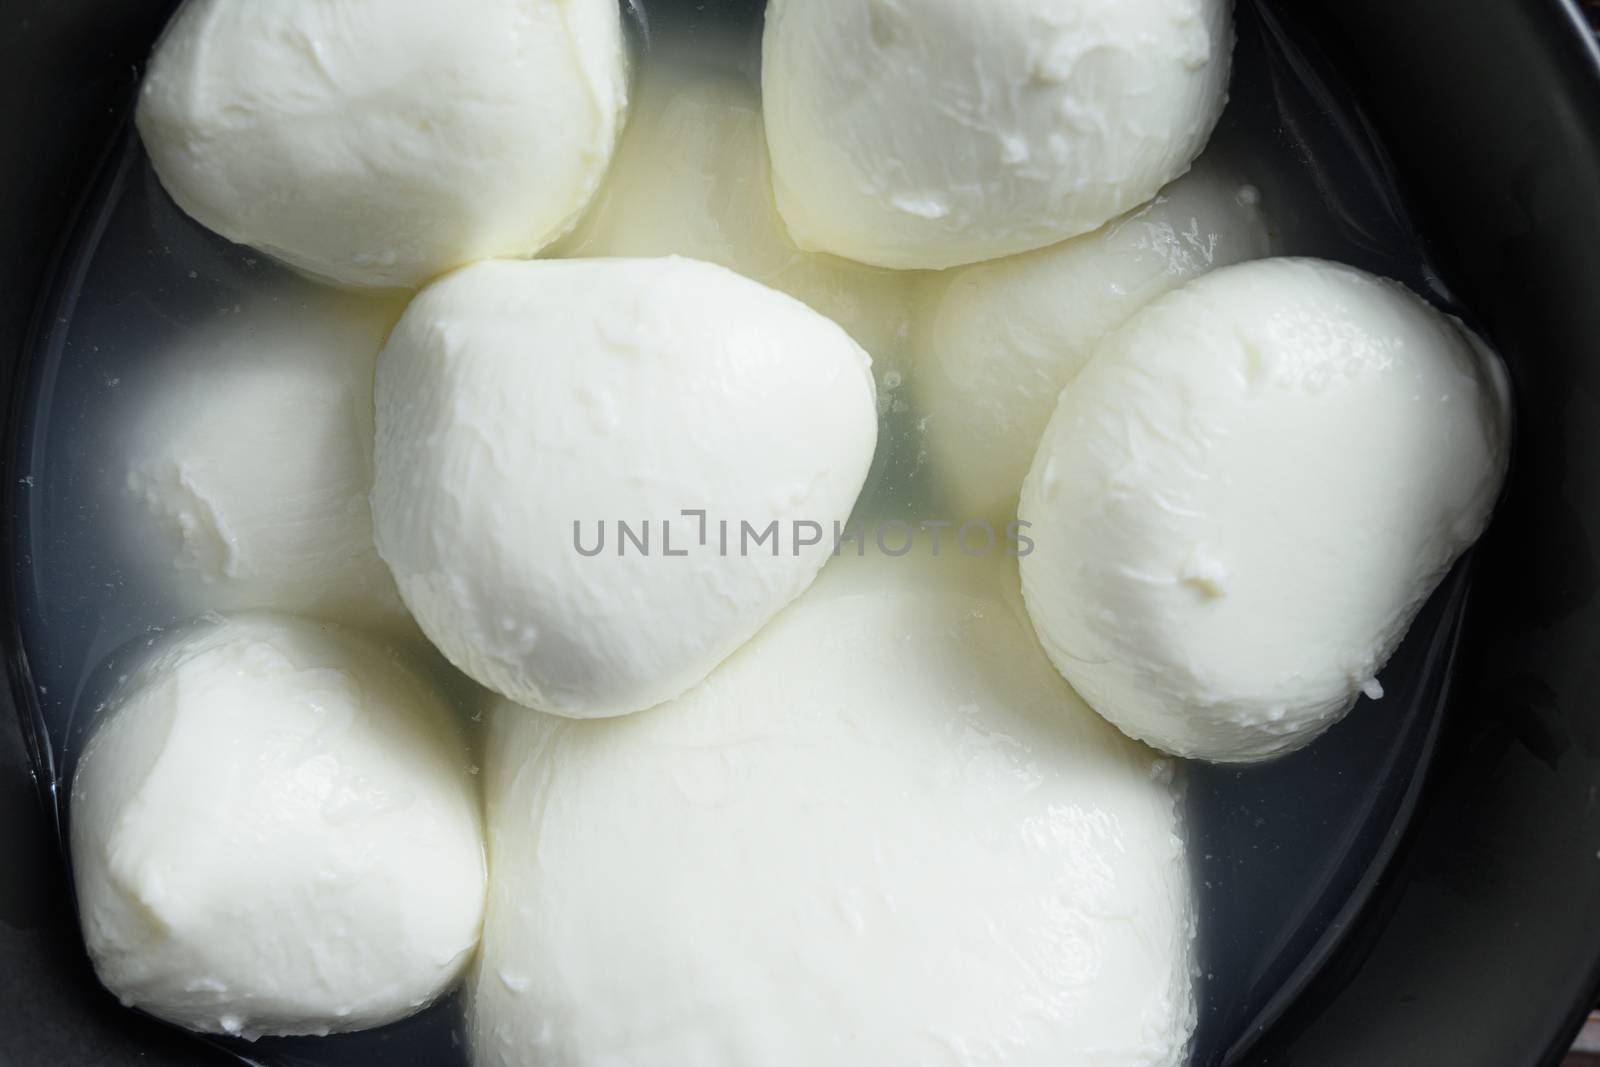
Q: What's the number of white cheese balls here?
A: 9